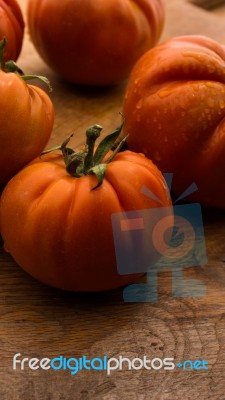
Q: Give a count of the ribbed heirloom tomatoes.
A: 5